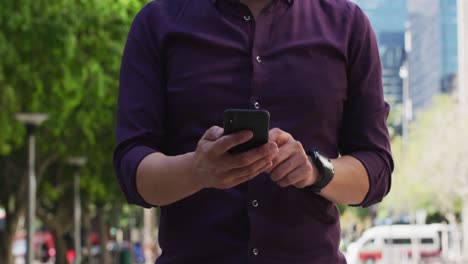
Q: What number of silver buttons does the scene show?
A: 5